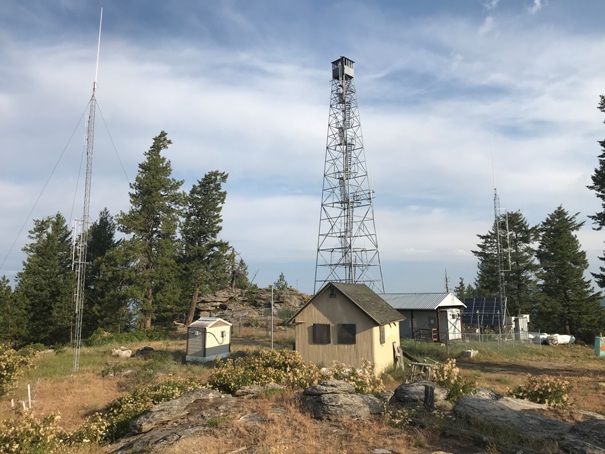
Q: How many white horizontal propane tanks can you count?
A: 2